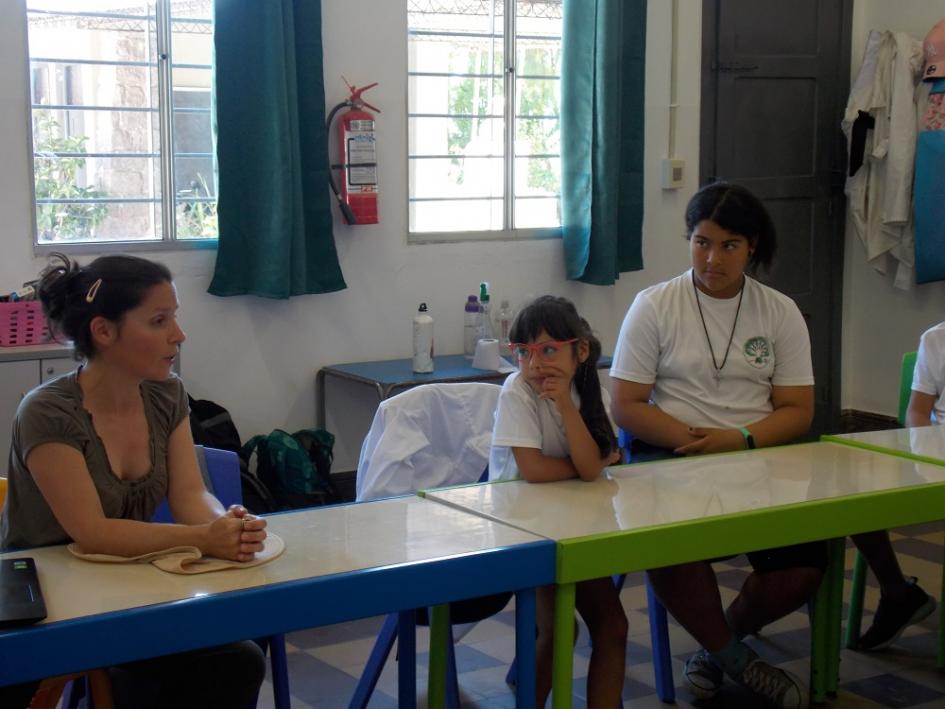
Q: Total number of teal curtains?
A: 2